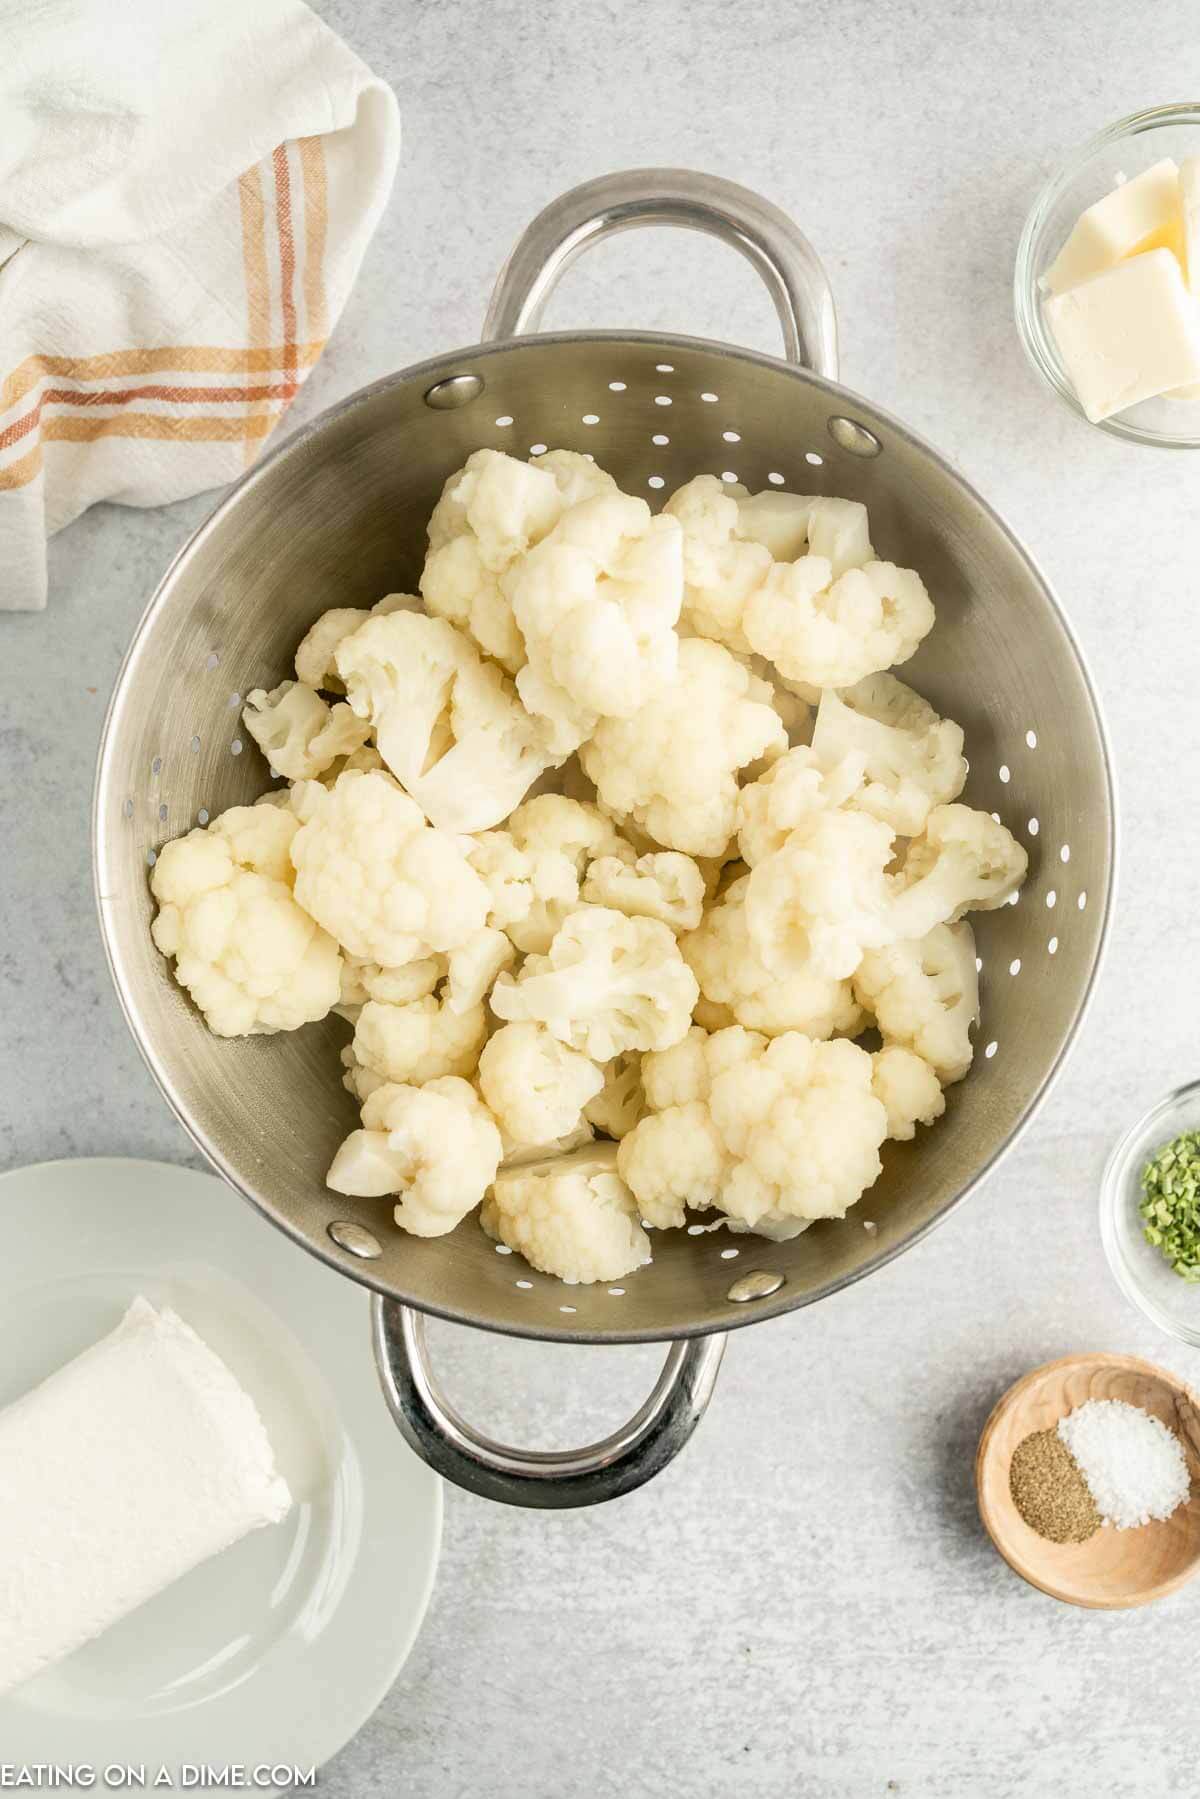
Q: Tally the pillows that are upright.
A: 0